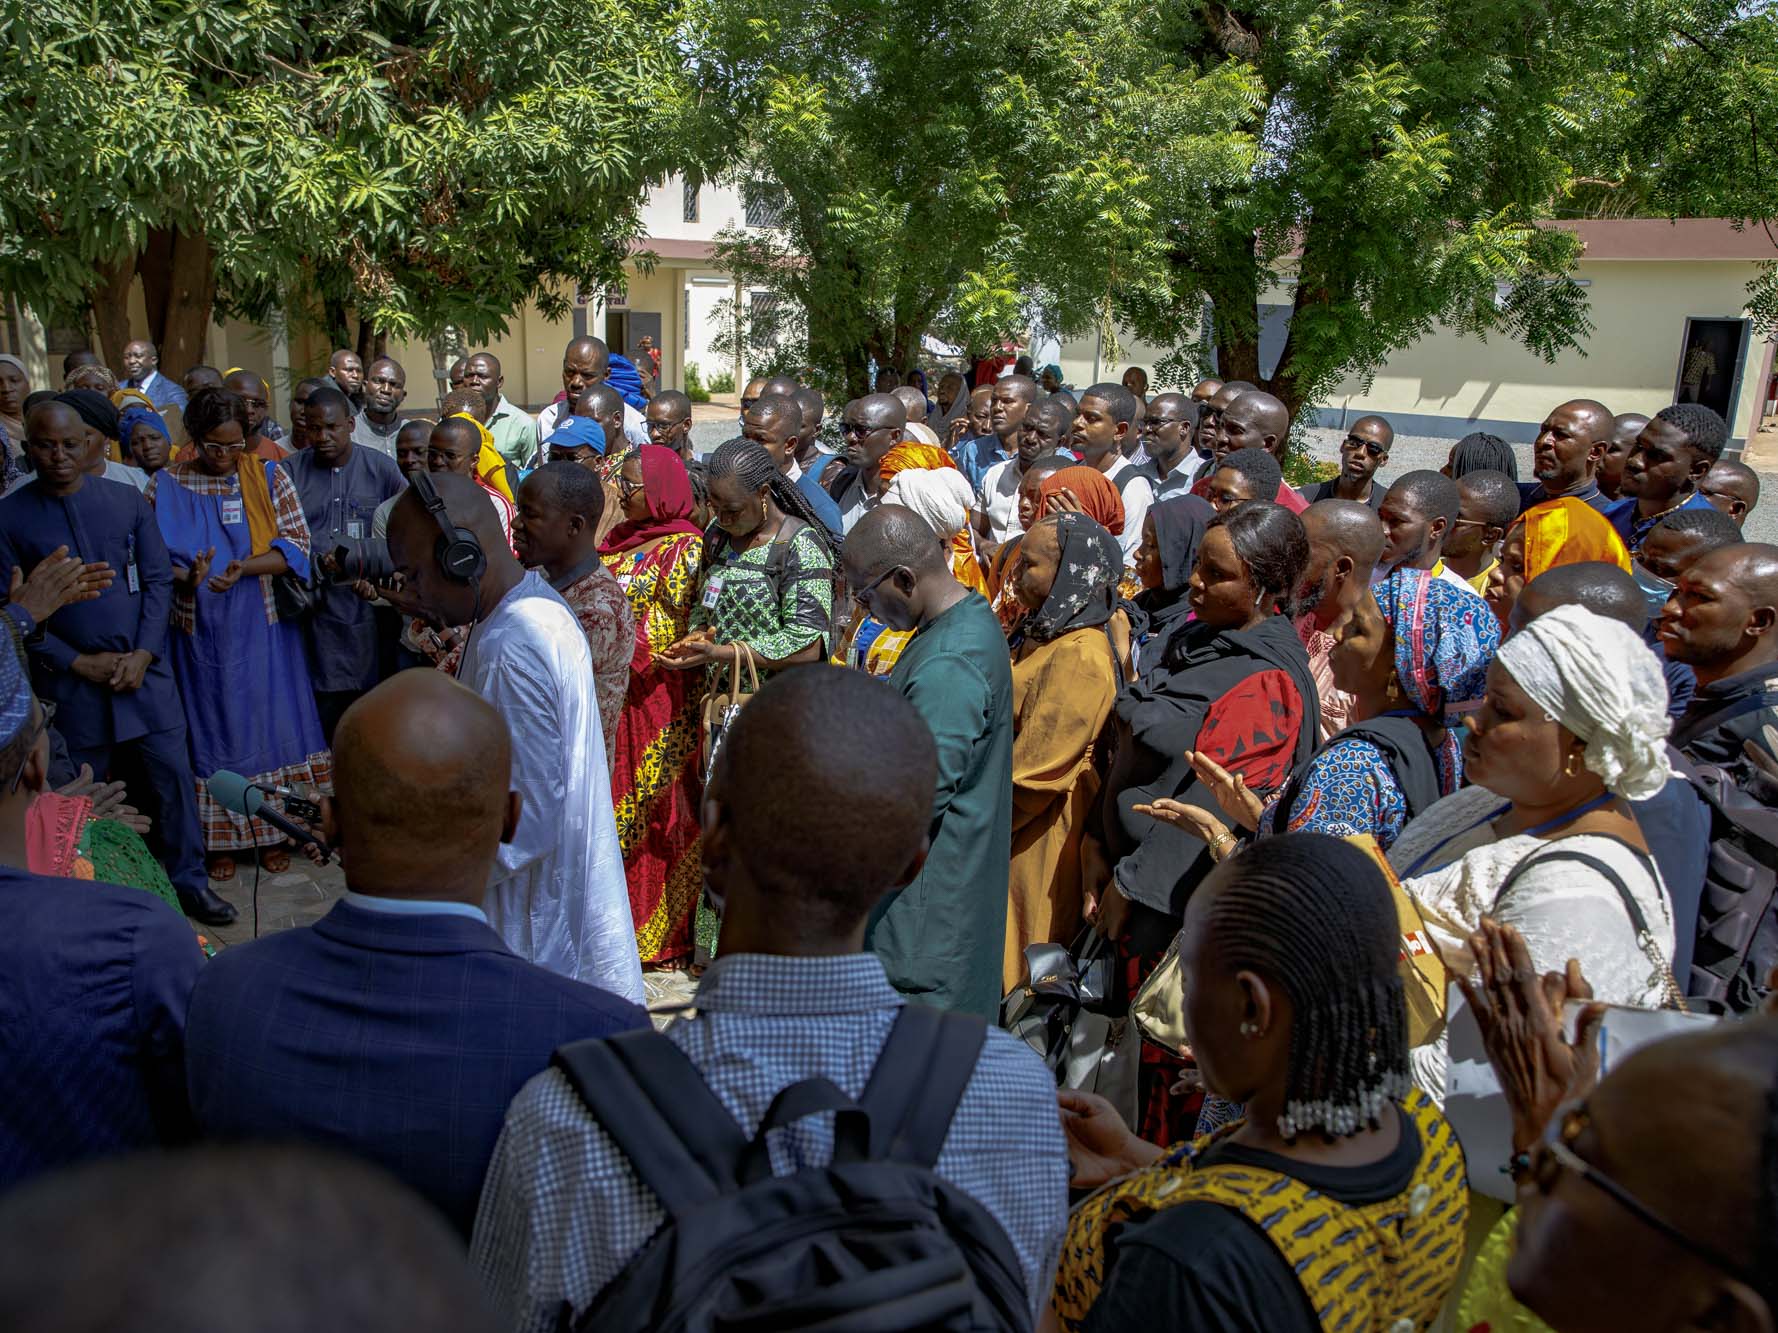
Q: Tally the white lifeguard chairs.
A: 0